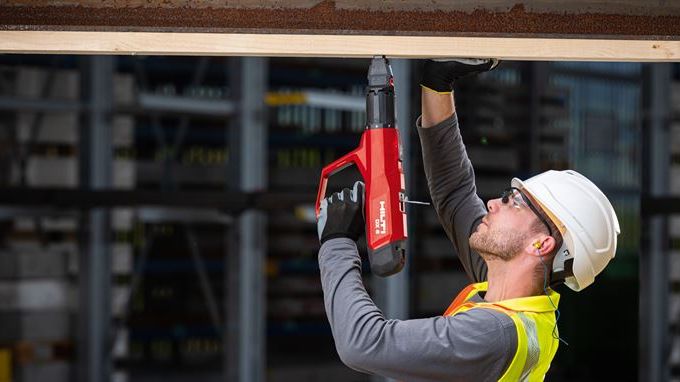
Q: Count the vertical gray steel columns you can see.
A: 4